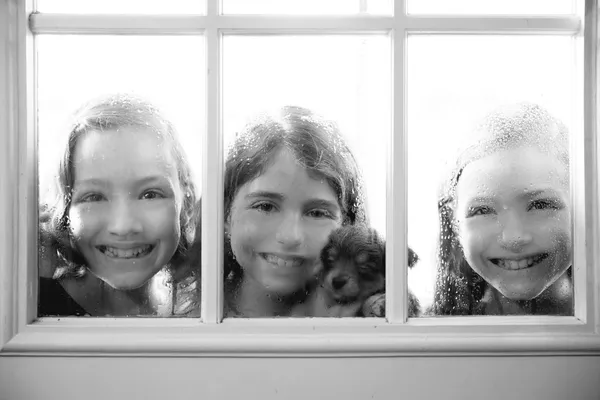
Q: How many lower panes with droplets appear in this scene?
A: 3